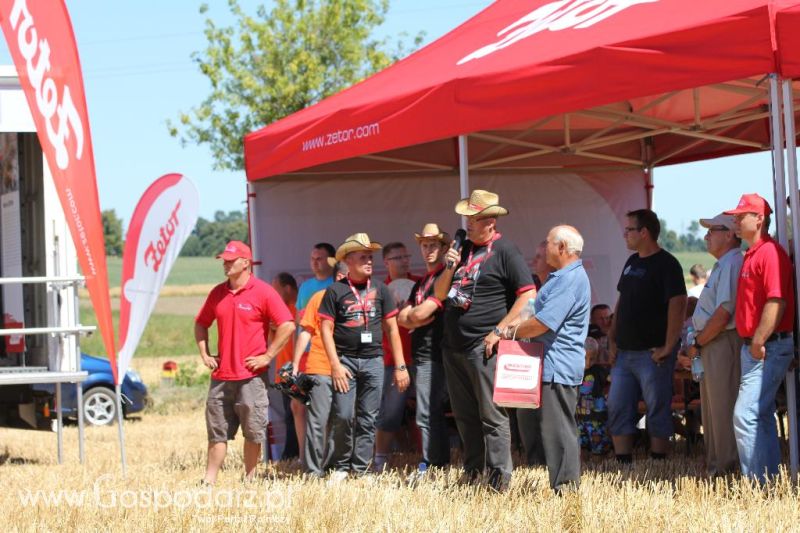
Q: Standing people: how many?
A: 13